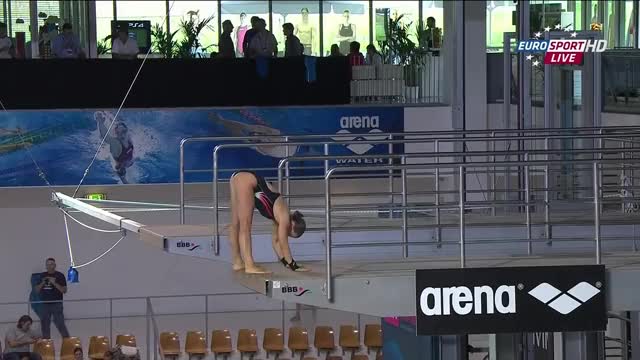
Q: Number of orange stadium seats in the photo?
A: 13